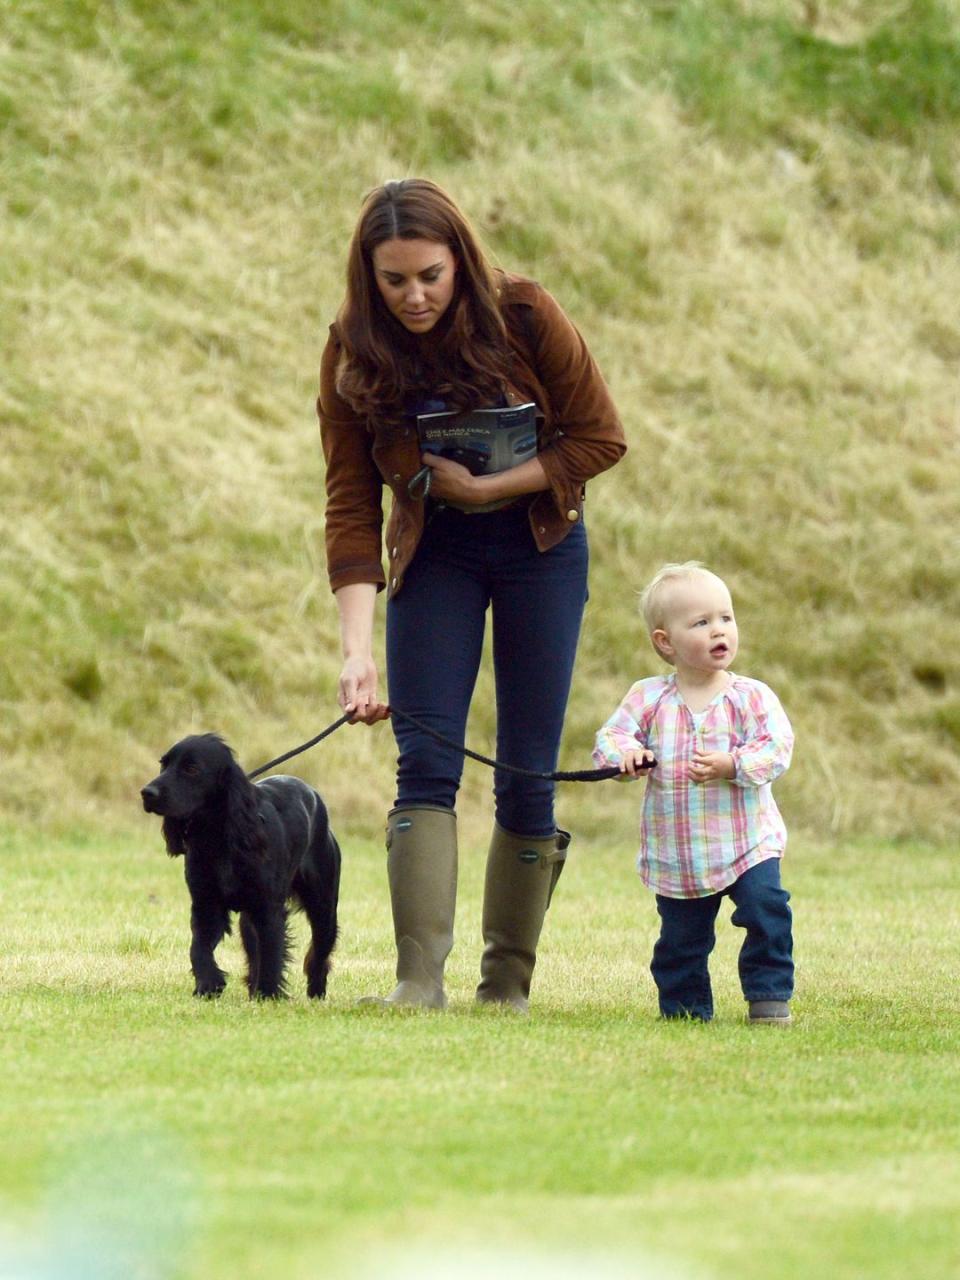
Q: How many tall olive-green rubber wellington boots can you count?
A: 2